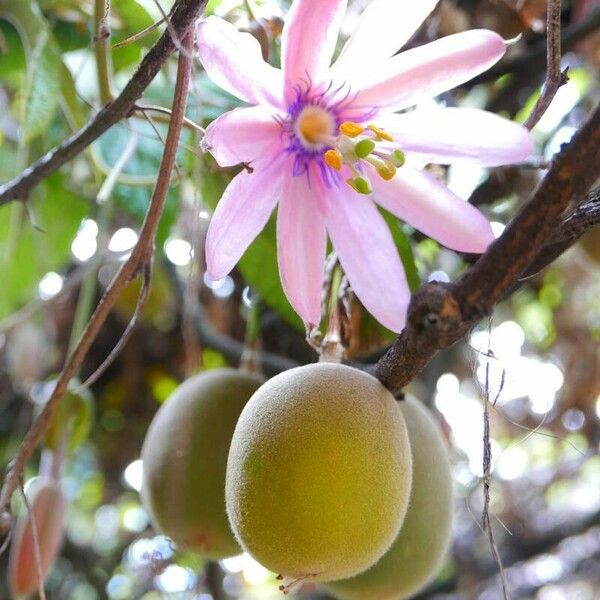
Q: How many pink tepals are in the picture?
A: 10